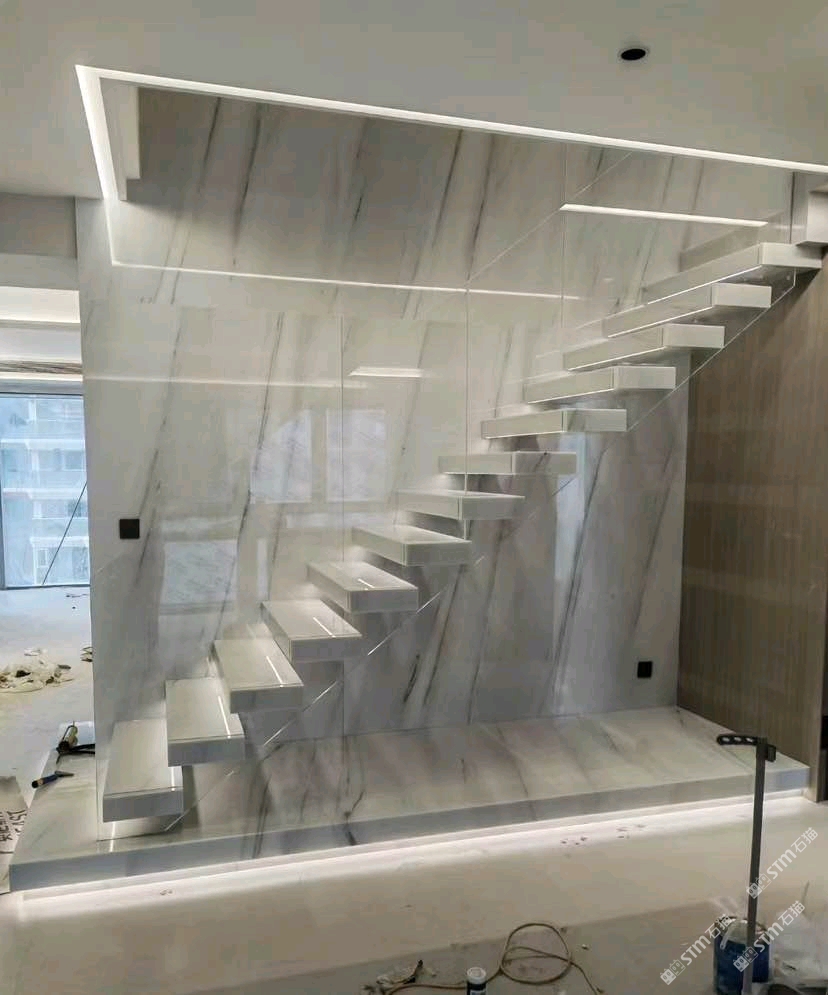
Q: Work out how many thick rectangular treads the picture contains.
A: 13